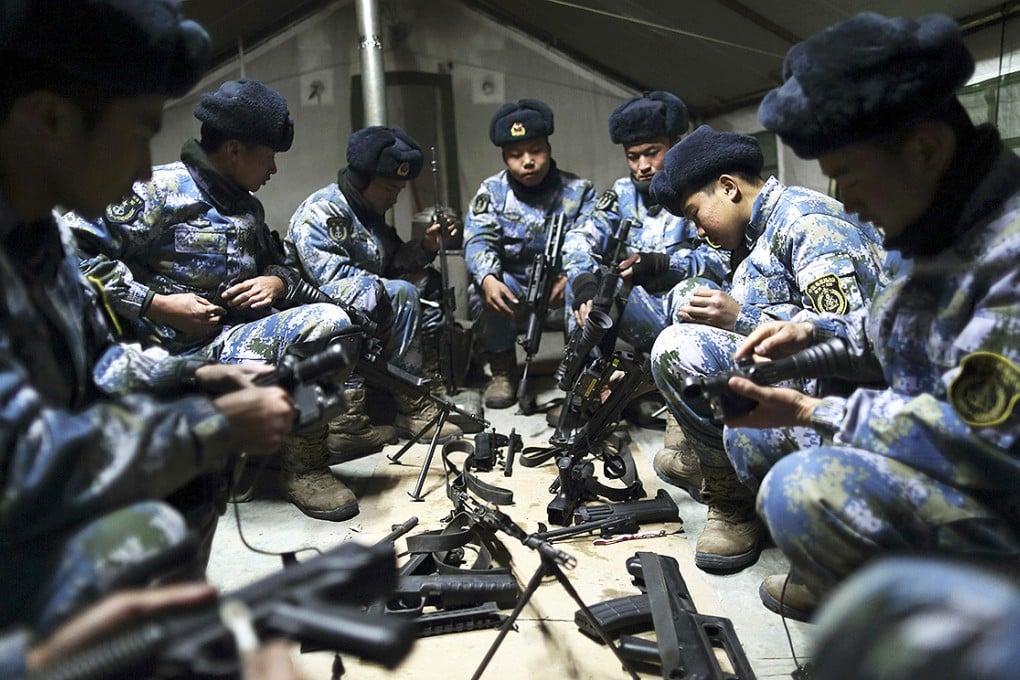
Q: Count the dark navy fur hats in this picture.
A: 7